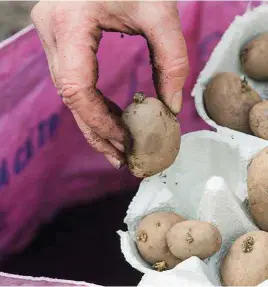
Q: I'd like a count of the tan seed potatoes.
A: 8